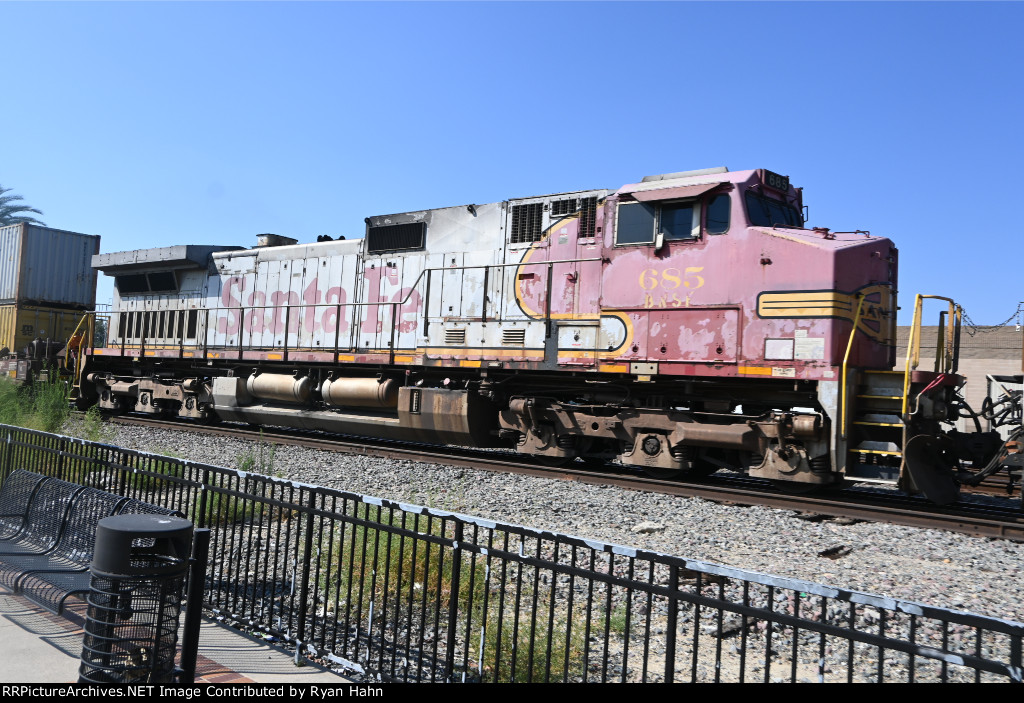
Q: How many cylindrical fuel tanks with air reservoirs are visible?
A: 2